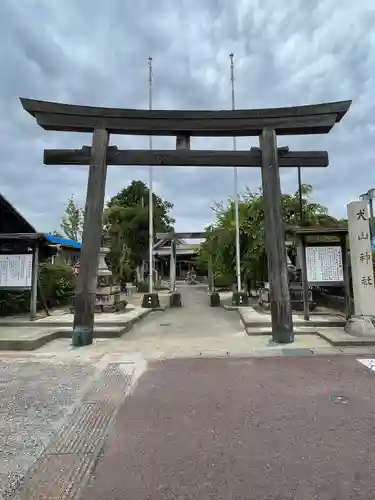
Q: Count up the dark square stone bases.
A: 4